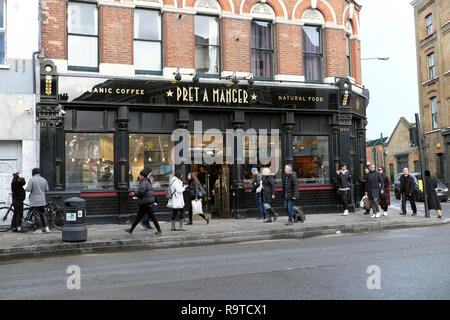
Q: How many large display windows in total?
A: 4